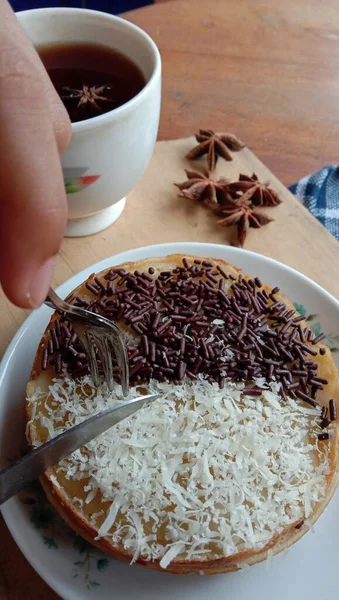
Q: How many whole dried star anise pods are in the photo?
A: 5